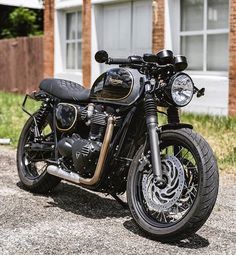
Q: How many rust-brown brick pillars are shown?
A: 4